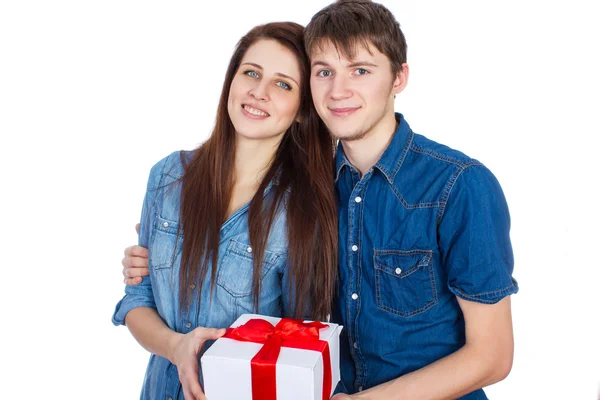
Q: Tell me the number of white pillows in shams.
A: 0